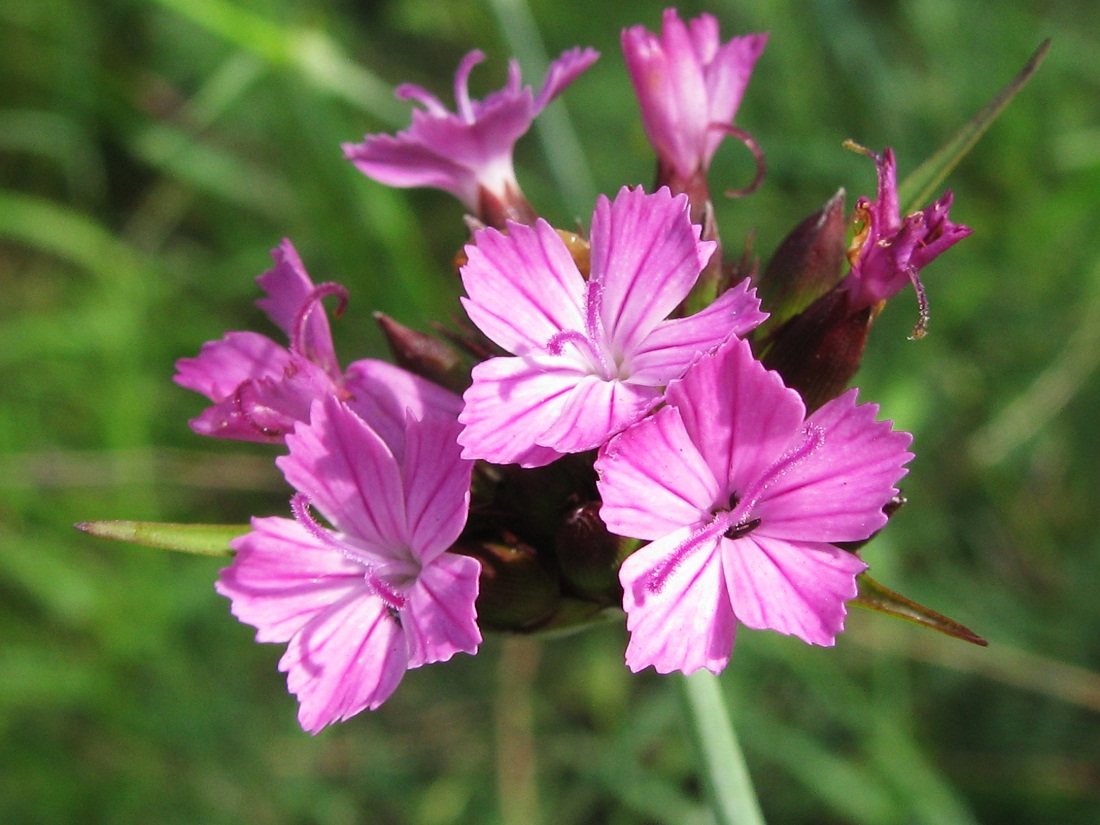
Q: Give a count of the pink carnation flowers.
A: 7